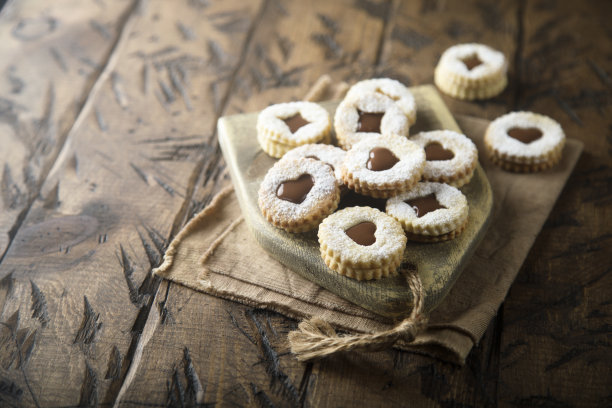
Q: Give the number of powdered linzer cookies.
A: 11